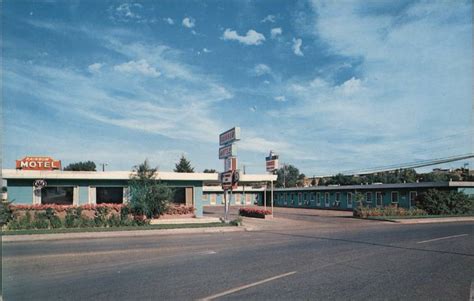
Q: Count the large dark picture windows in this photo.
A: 3